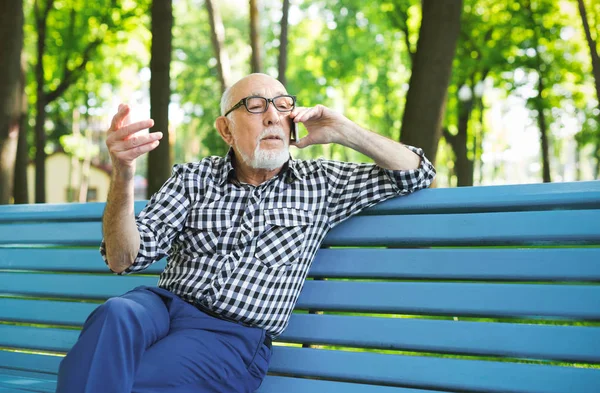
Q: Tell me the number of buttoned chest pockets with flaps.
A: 2